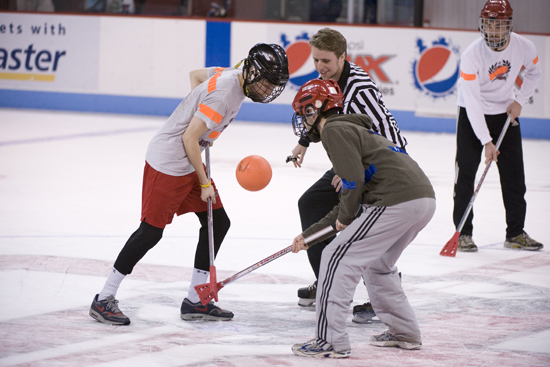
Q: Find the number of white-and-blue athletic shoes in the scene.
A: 2